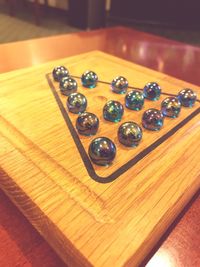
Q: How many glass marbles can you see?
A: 14